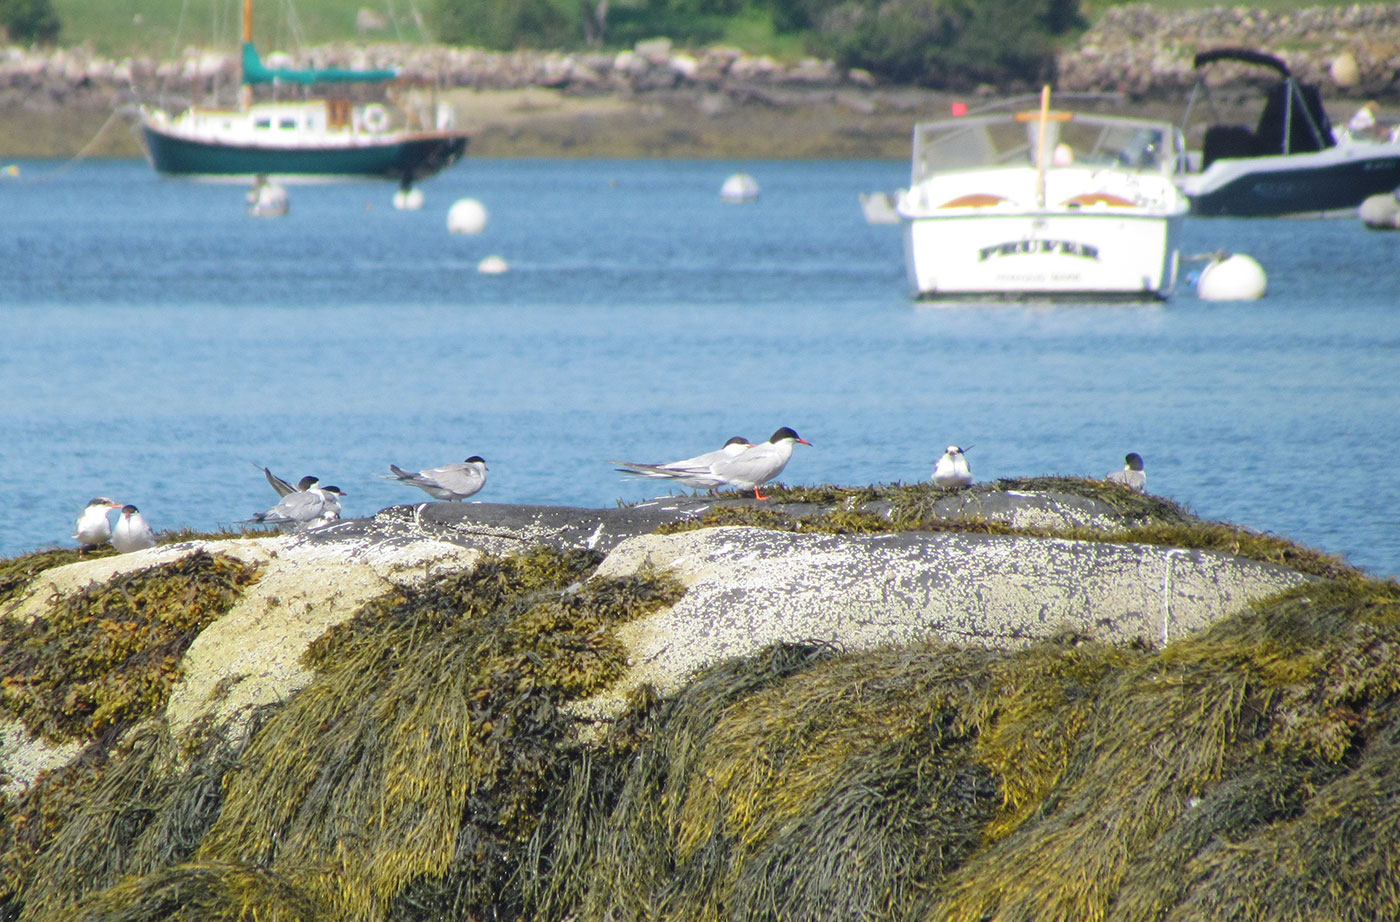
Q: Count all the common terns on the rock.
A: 9